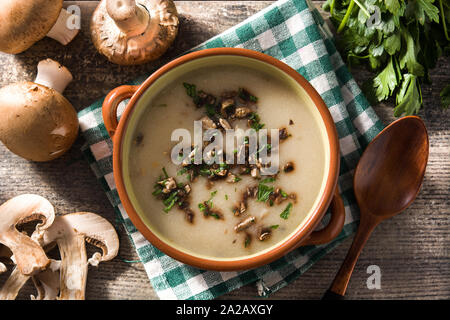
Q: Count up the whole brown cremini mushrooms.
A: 3